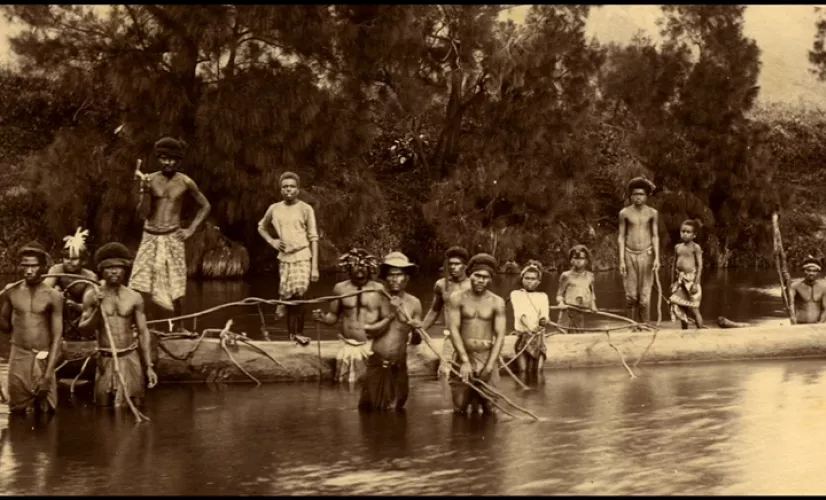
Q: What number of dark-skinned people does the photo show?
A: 14